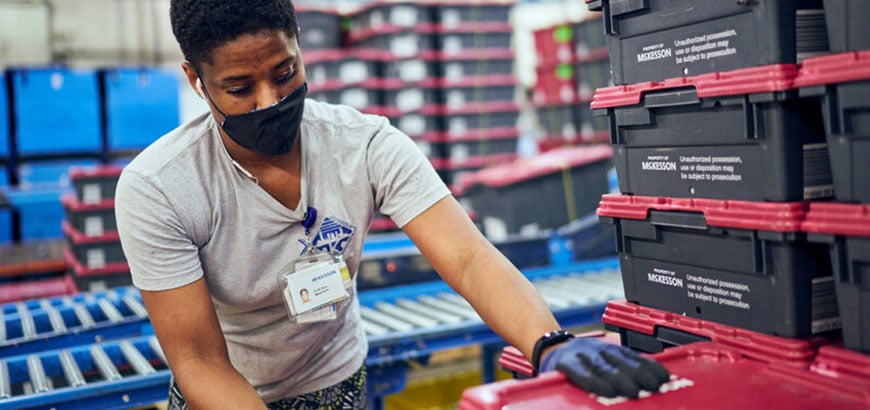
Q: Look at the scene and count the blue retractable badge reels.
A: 1